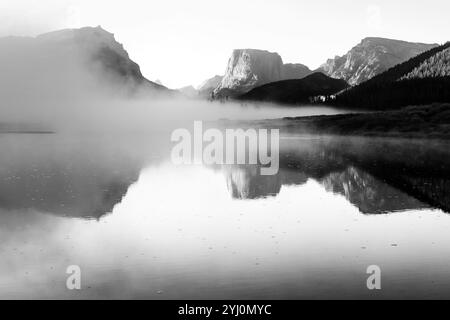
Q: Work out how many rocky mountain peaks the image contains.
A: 3